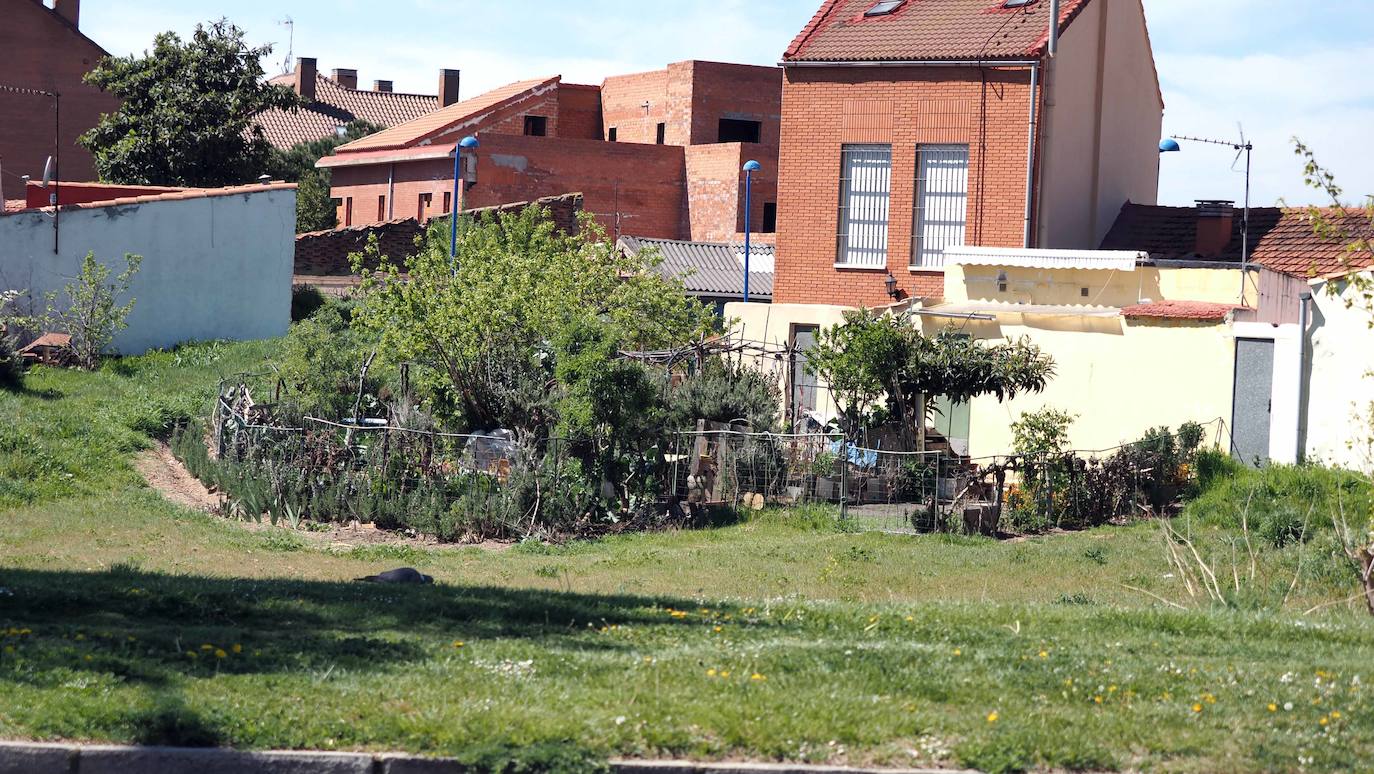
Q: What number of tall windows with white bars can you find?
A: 2